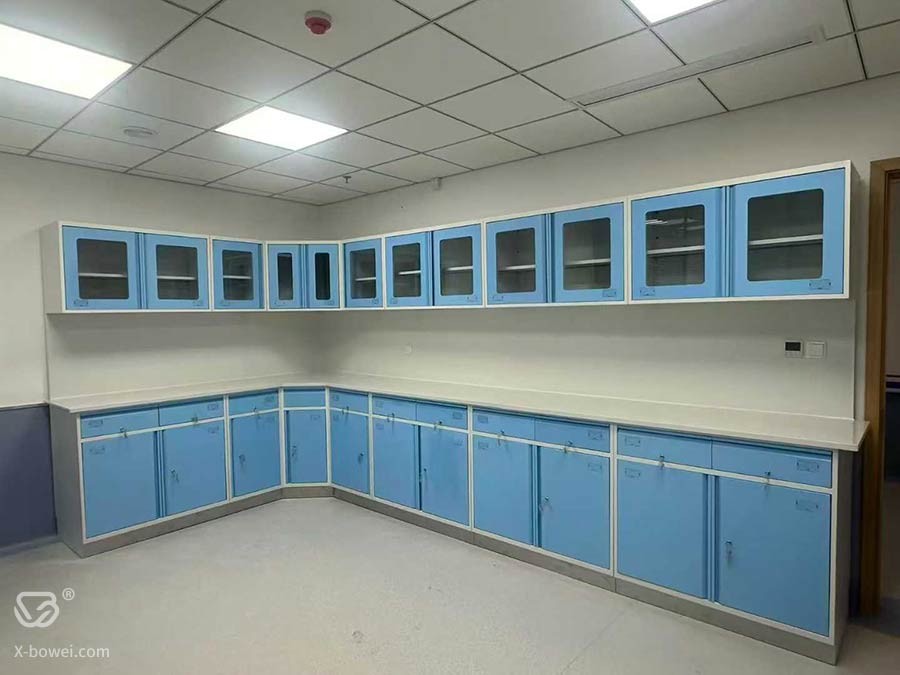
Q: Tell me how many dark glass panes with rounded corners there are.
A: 12